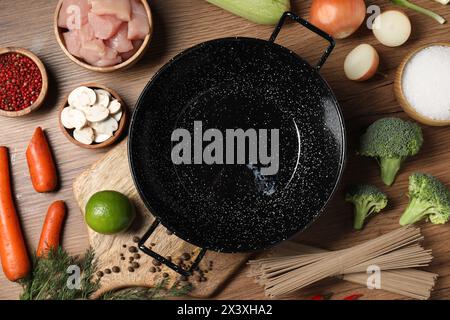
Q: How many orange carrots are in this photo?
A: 3